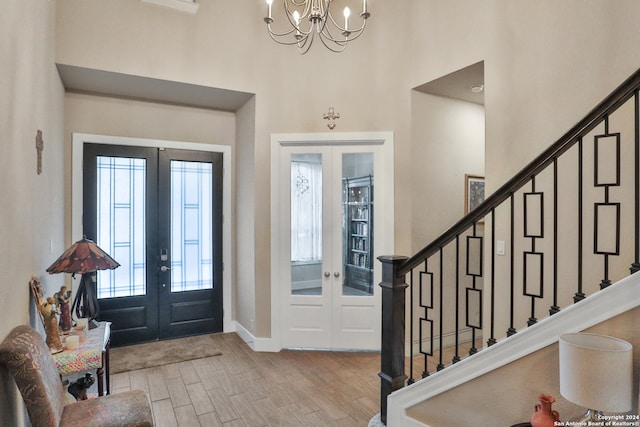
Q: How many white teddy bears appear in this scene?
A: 0